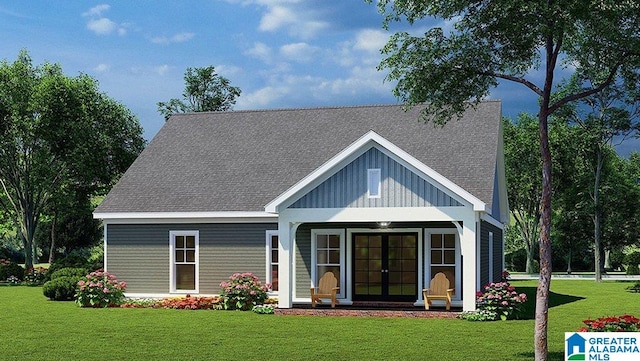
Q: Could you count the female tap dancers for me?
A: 0